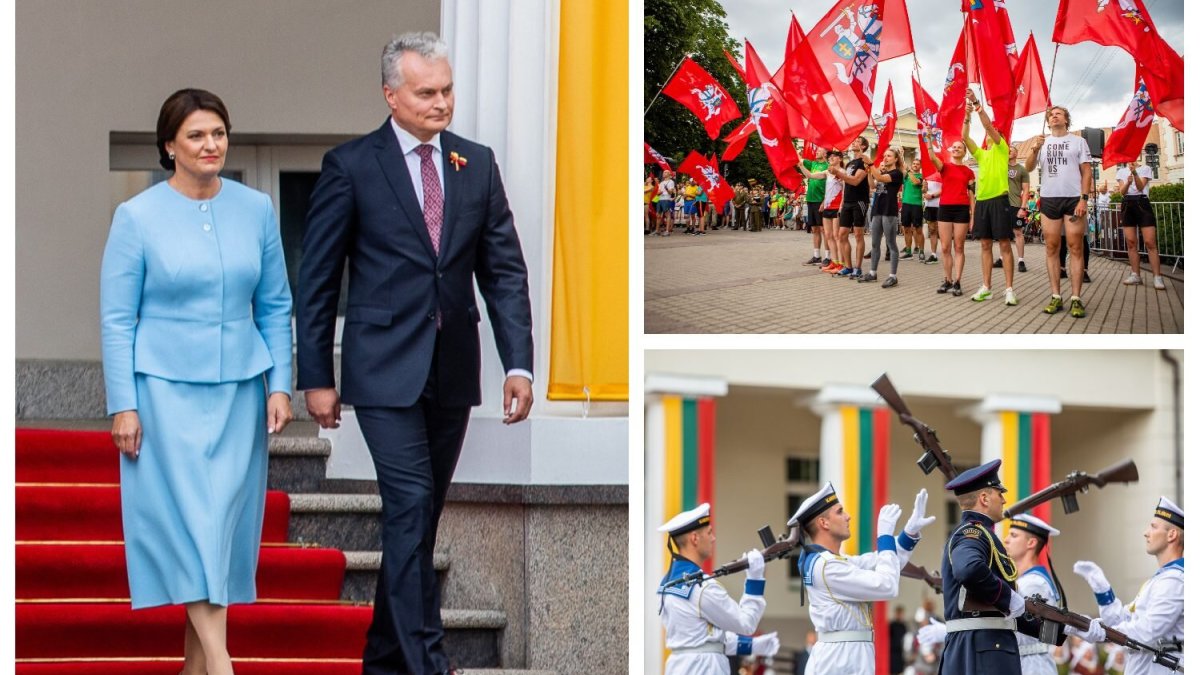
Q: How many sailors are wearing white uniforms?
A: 4